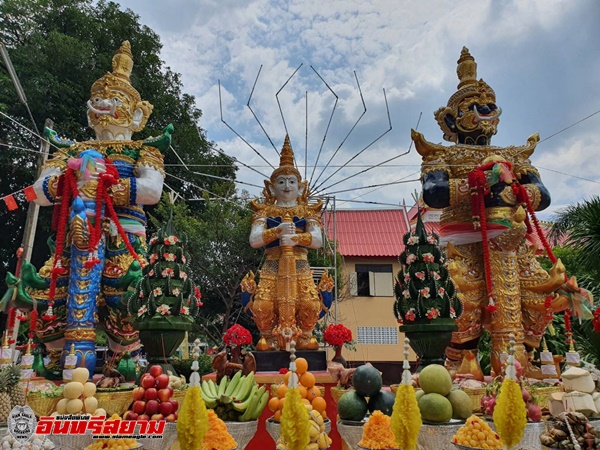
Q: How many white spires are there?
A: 4